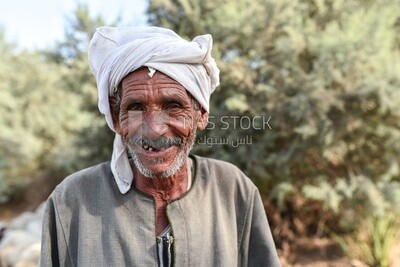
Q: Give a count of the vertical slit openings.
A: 1